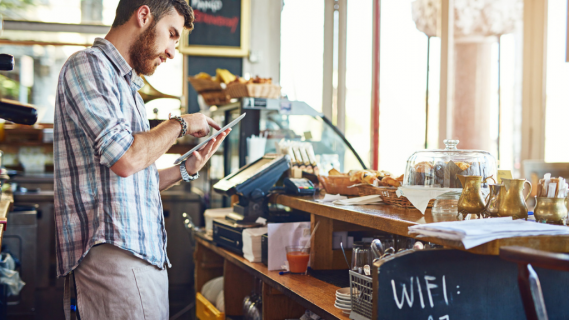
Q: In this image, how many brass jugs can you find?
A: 3